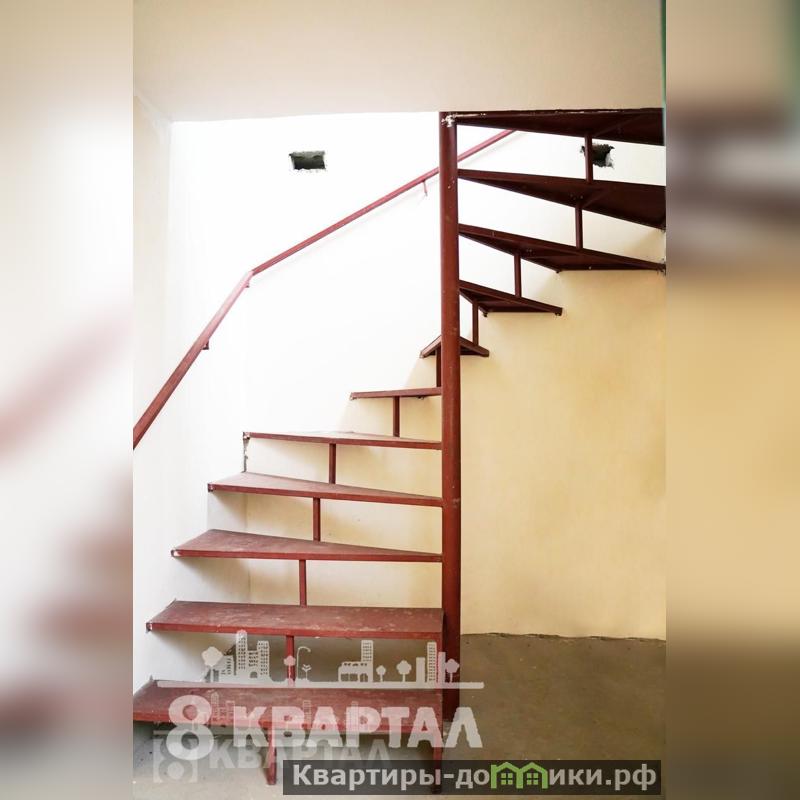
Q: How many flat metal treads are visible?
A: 11